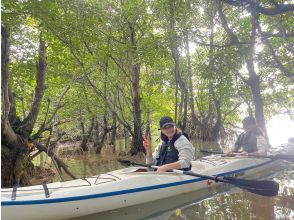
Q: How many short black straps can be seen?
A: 2